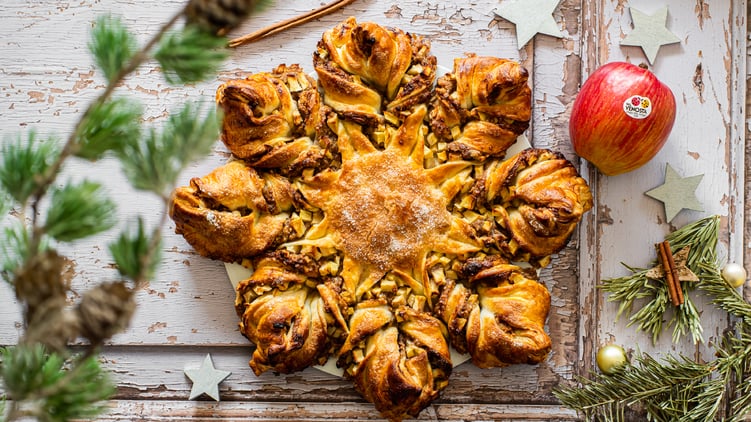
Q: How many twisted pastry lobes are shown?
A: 8